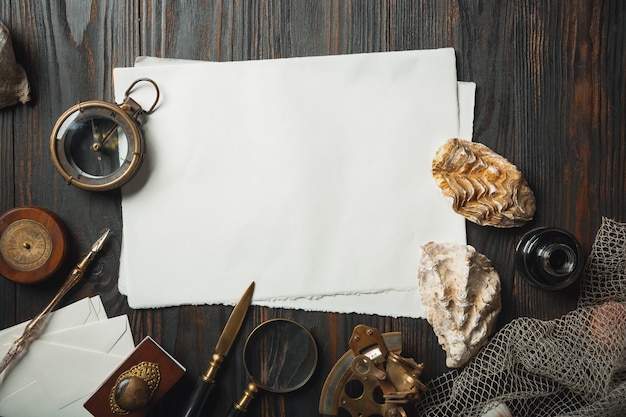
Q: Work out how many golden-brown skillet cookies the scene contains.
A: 0